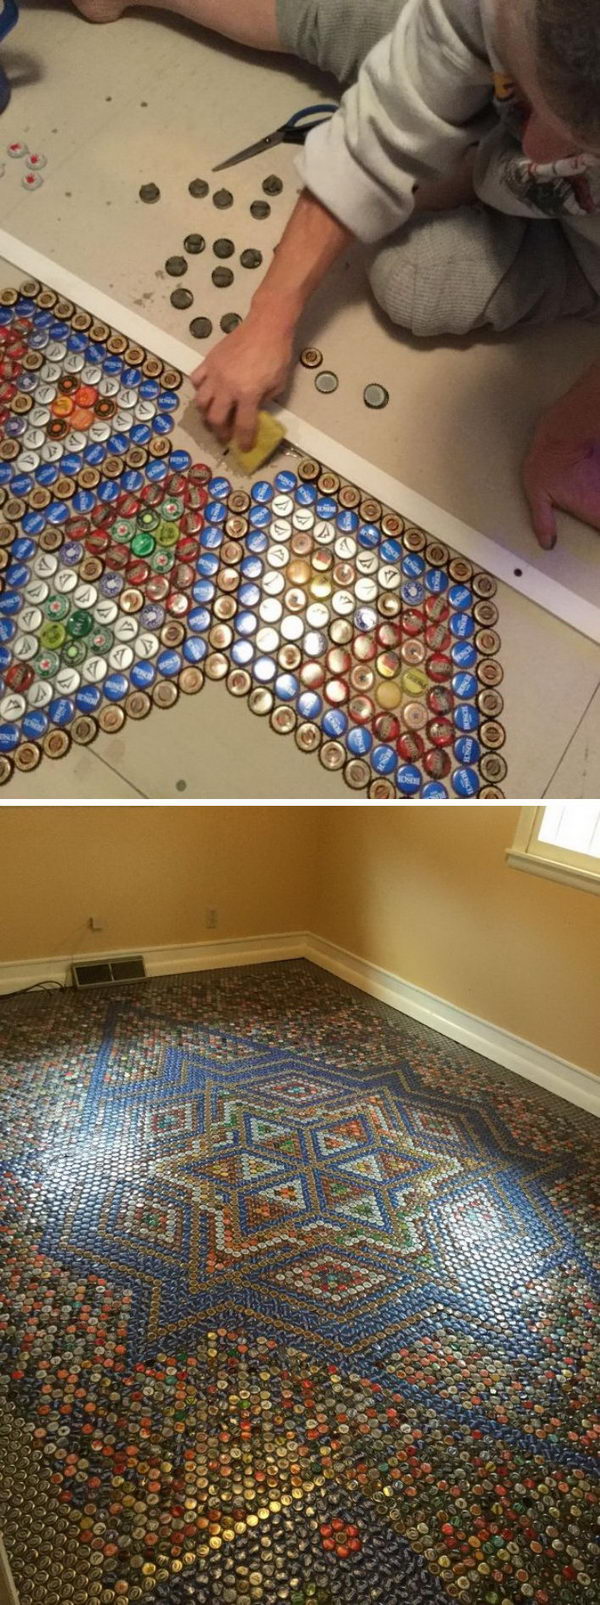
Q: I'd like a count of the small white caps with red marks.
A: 3